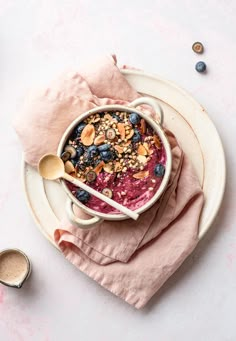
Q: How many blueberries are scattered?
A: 2